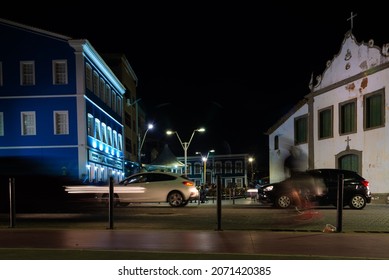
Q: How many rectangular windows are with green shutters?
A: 4